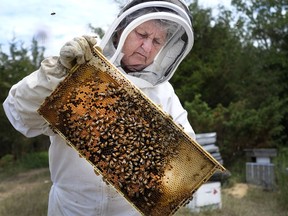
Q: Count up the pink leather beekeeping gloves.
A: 0